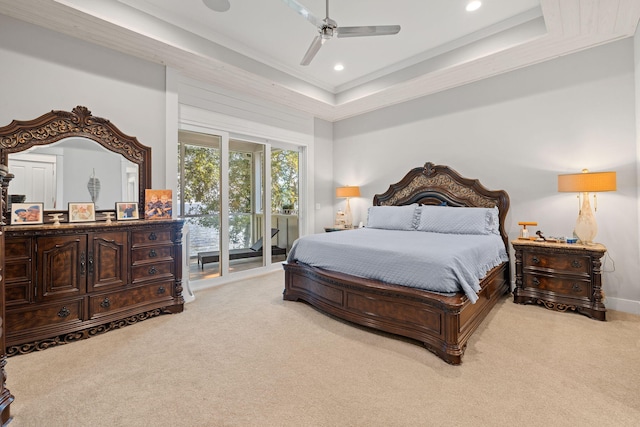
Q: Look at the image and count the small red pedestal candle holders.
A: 0